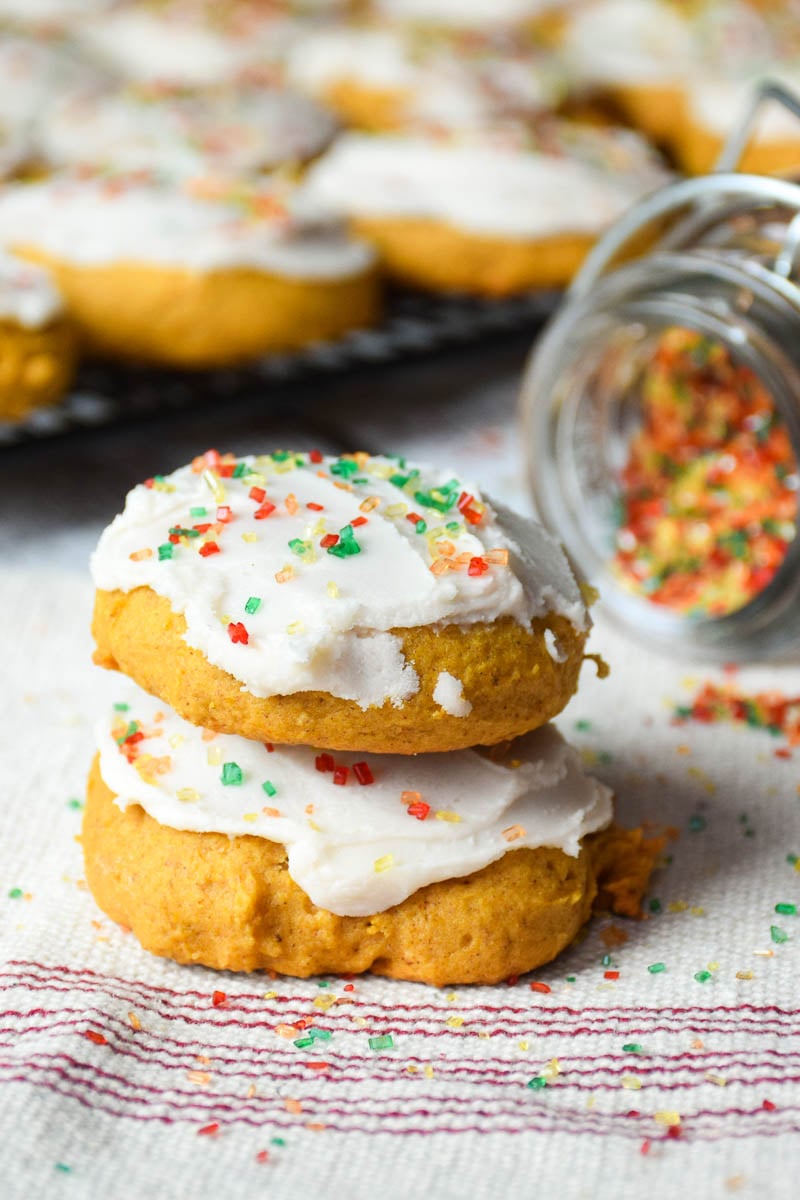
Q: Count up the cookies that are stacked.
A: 2